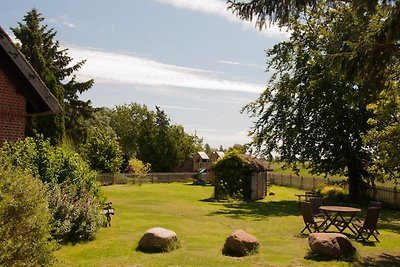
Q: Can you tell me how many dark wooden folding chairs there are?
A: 4